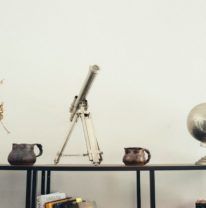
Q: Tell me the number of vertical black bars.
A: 6